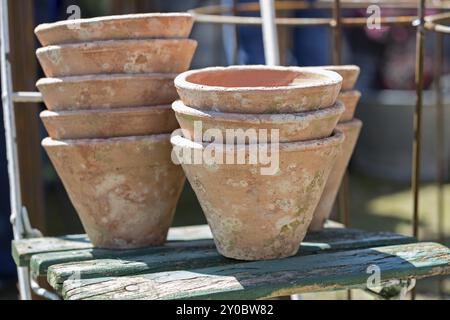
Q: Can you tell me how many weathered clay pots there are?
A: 11